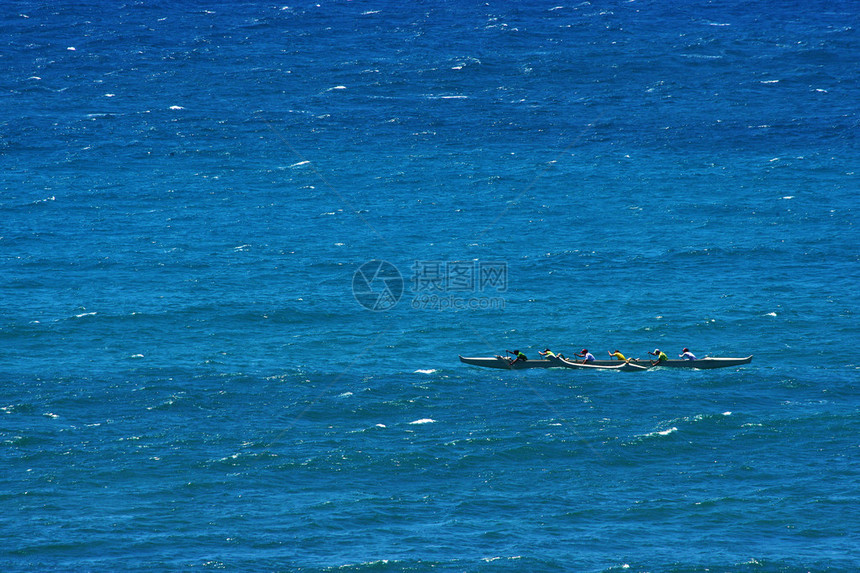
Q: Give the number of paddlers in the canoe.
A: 6